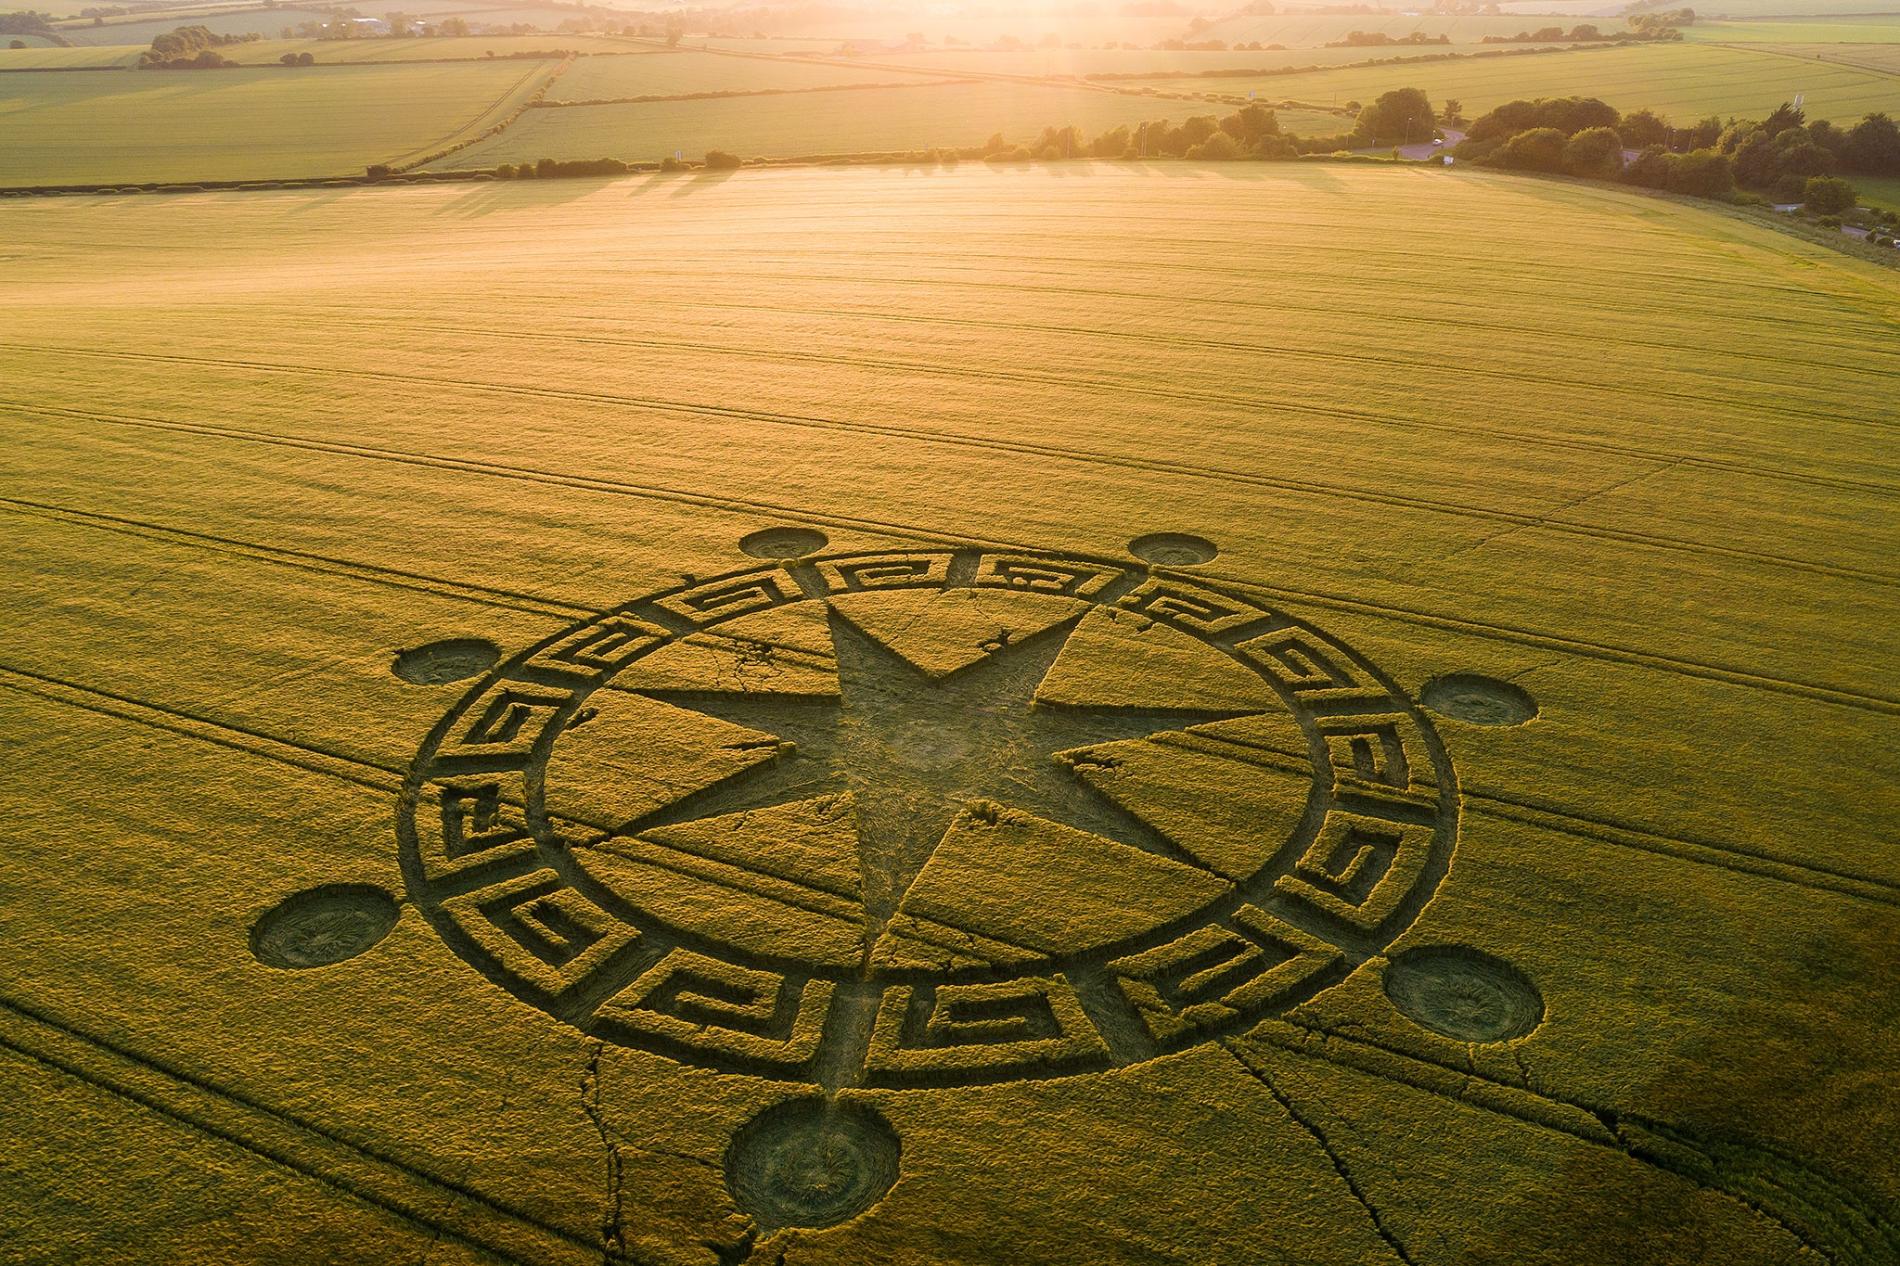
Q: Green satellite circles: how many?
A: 7